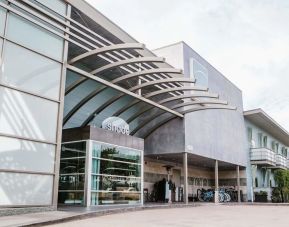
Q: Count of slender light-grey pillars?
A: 3